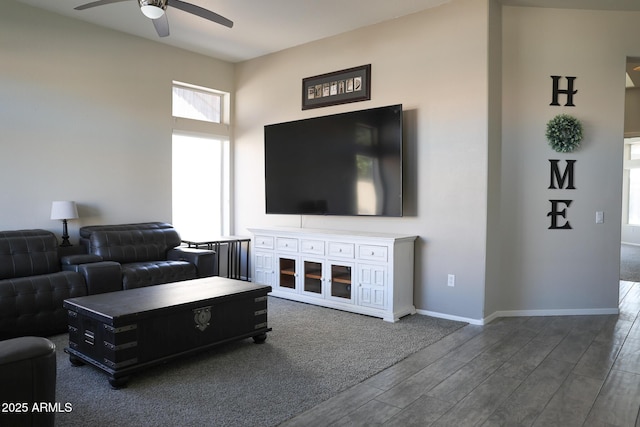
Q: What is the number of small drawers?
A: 5